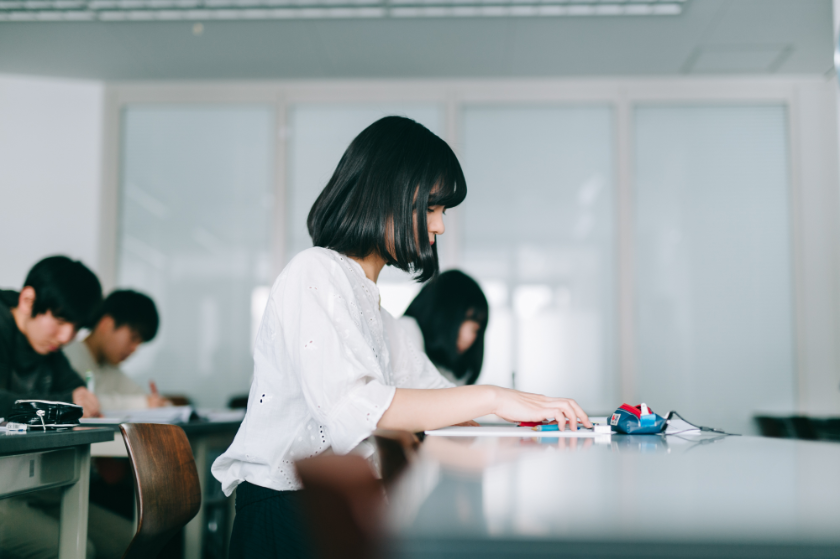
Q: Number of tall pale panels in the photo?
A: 4